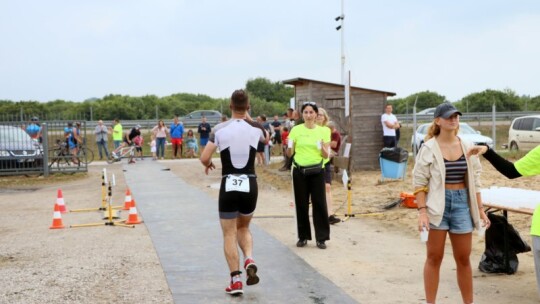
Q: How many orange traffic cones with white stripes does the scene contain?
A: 4